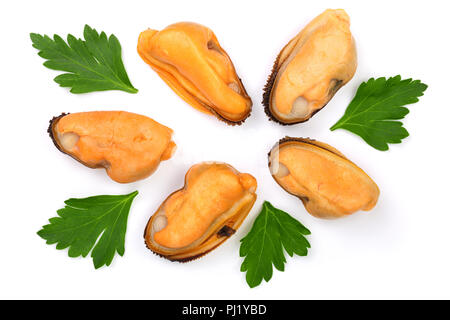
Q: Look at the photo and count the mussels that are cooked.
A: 5